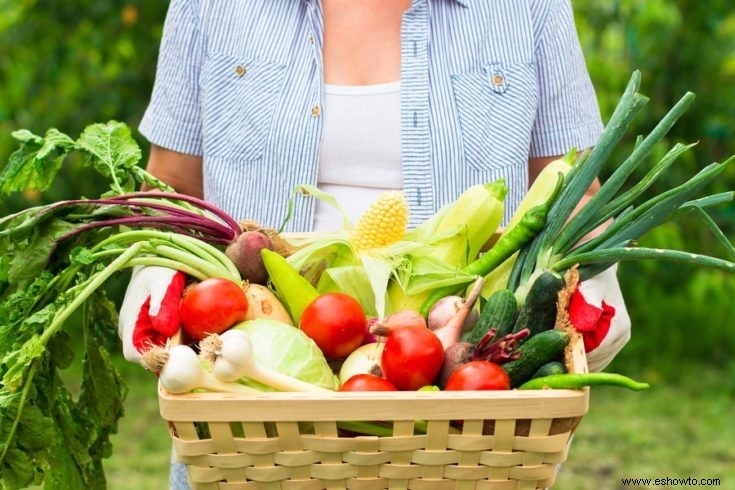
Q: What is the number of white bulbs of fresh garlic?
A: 2